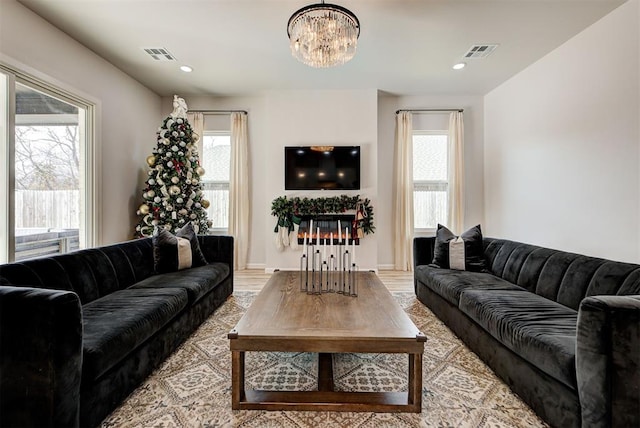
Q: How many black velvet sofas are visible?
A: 2